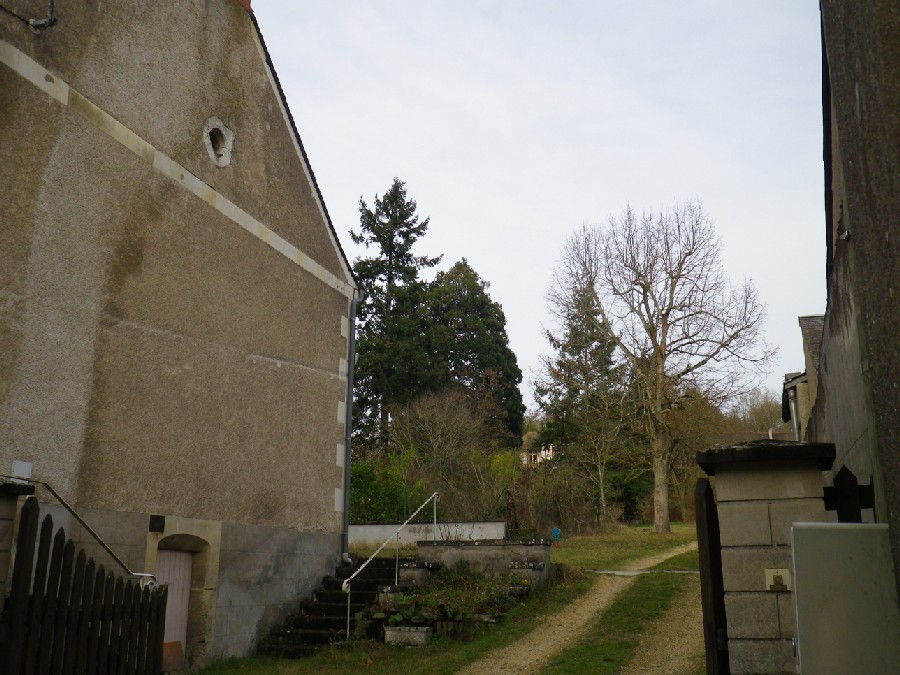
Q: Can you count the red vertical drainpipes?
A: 0